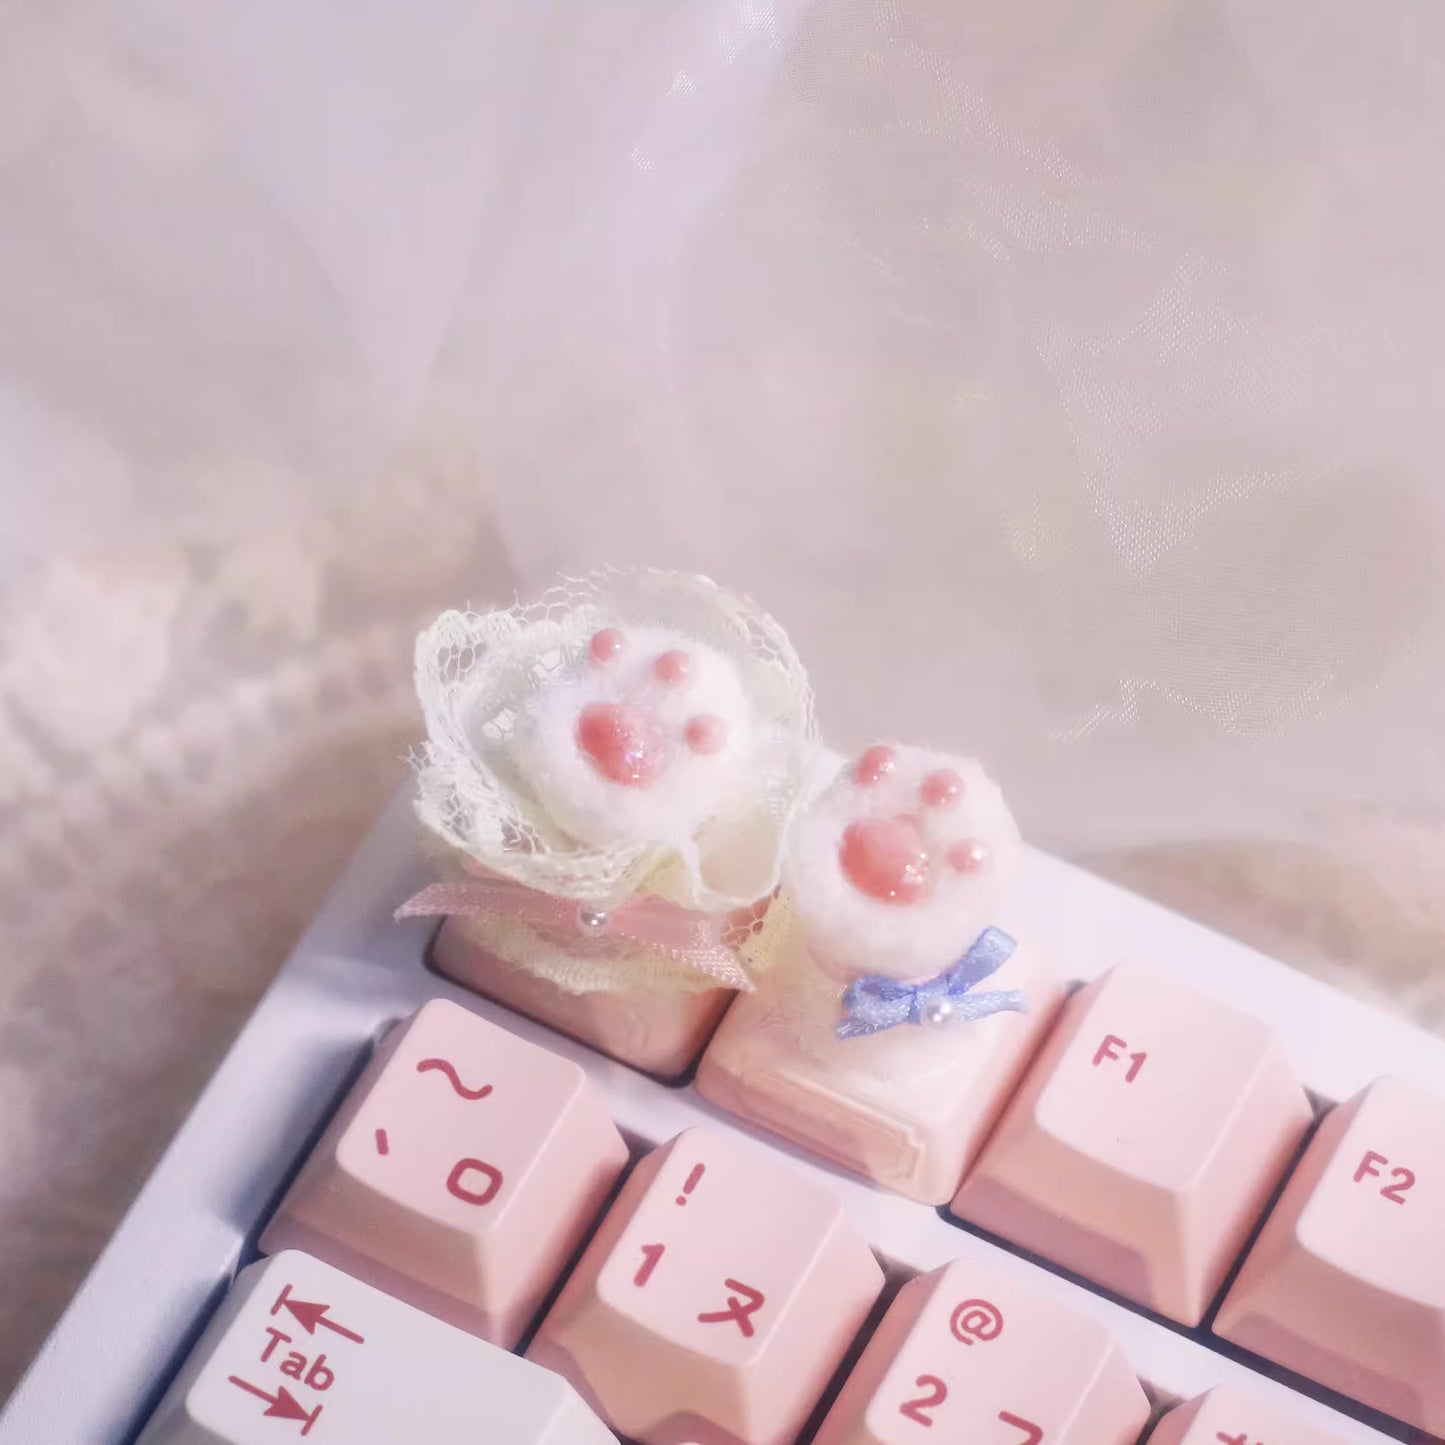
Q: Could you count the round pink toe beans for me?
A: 6